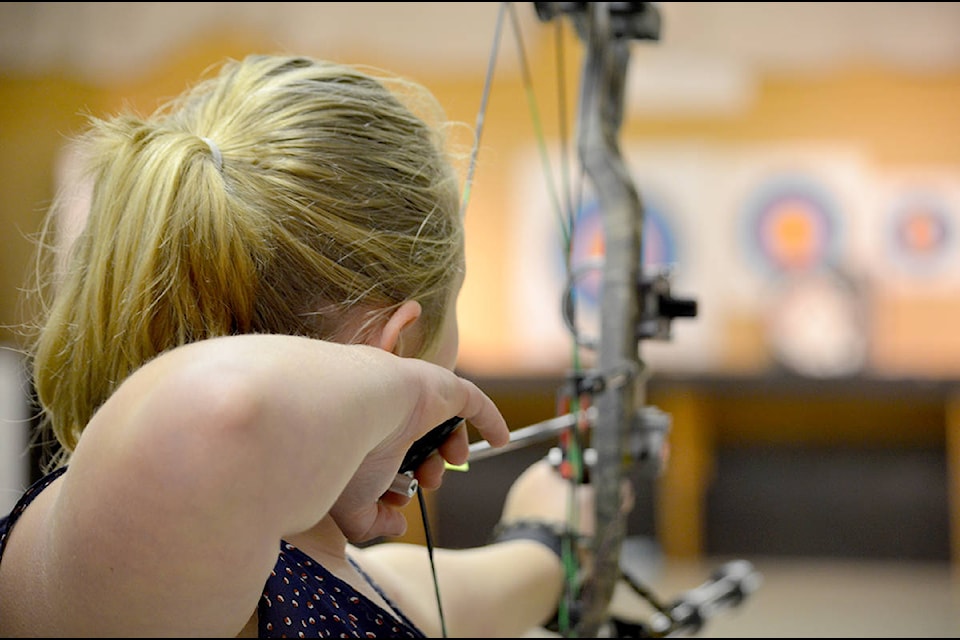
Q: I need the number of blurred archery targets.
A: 3